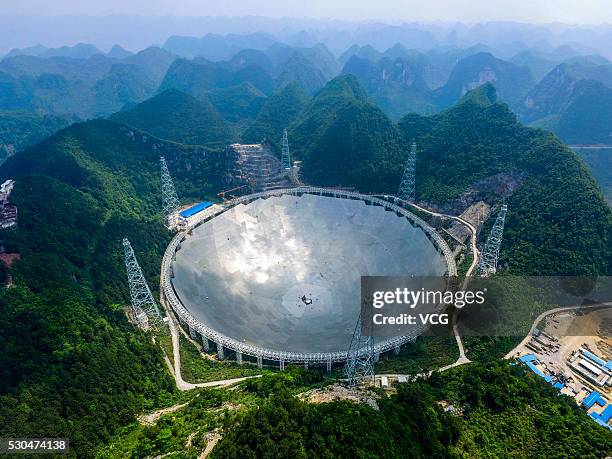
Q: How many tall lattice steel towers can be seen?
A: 6